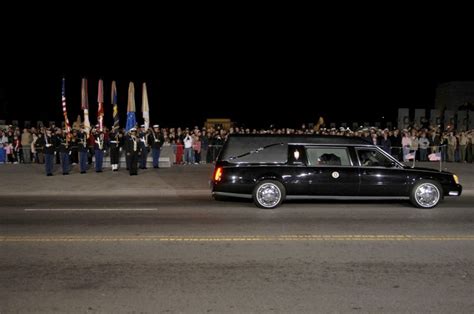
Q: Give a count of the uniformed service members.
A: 9